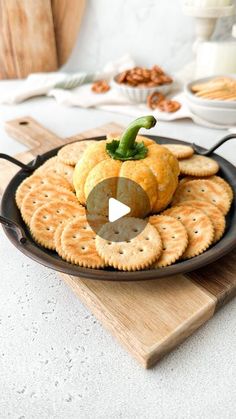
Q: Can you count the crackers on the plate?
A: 15